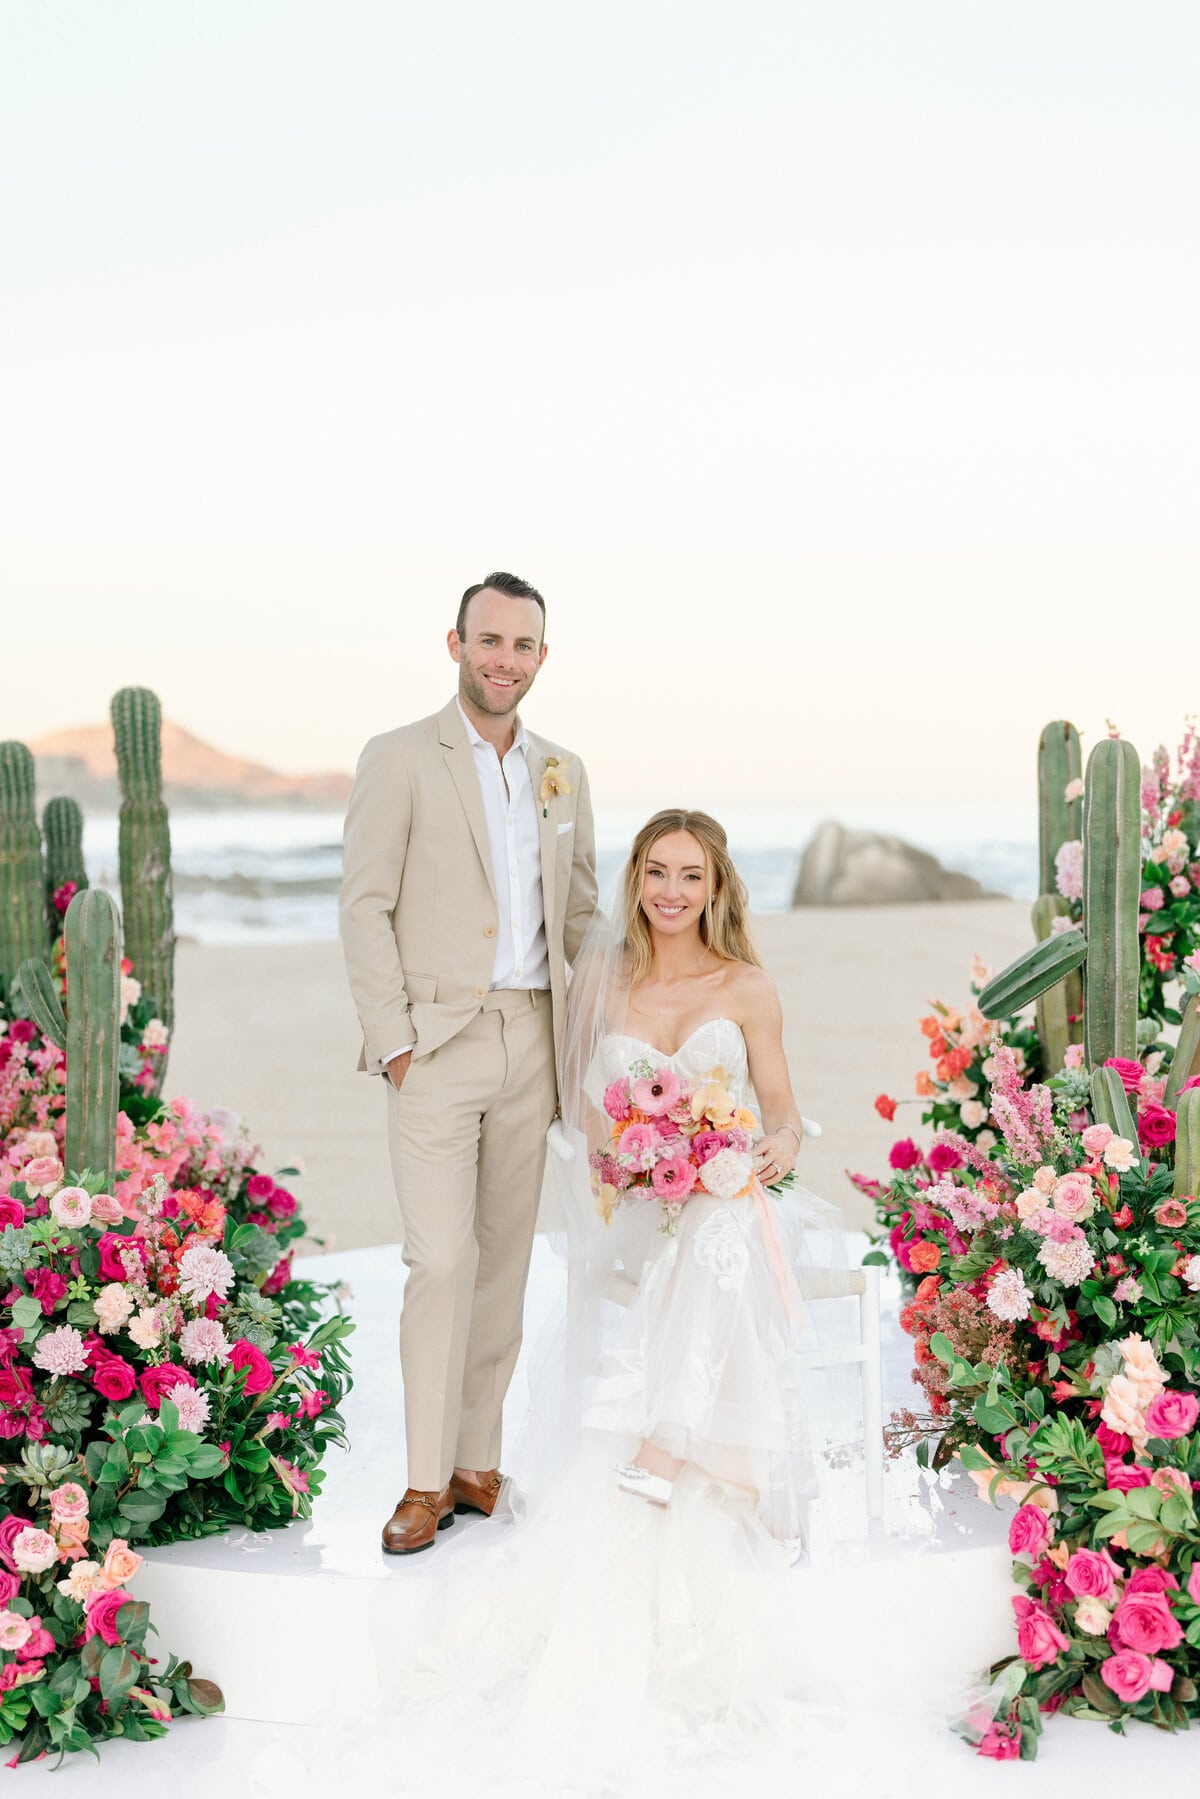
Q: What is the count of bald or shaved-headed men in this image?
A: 0